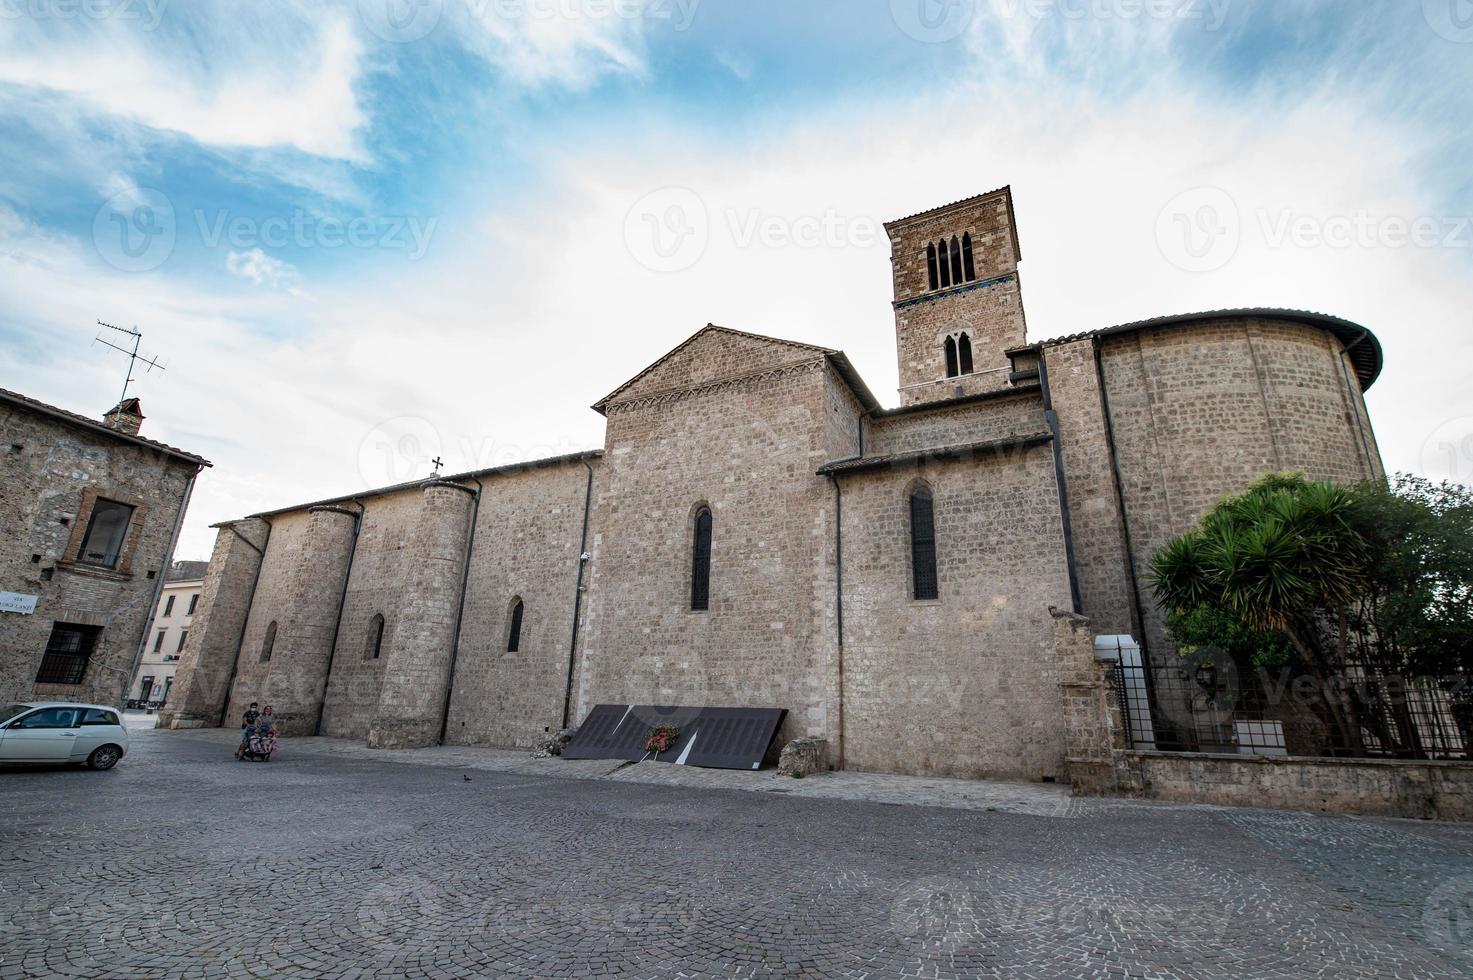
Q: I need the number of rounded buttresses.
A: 2